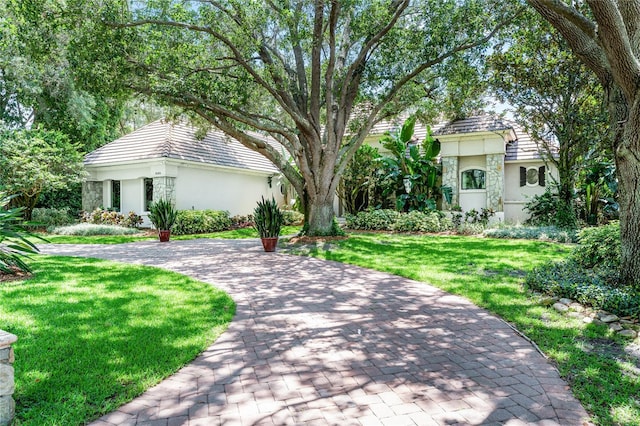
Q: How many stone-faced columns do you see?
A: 4